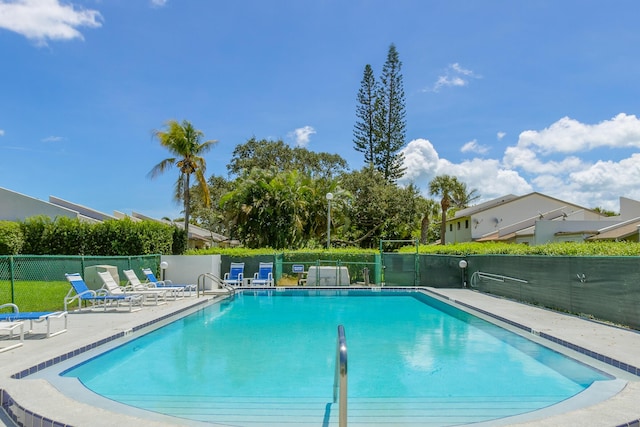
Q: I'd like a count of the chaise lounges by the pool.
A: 8